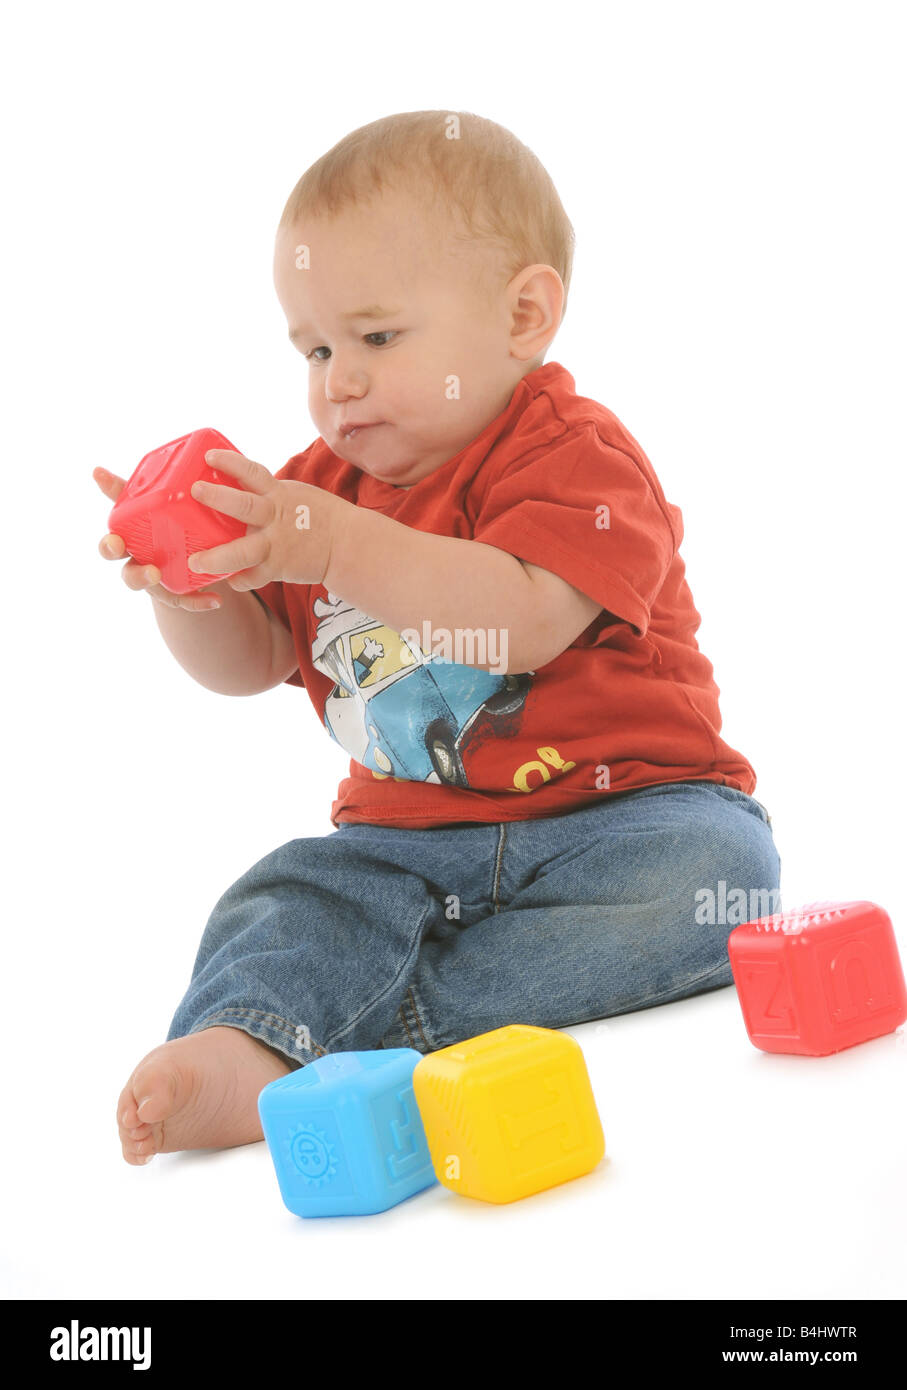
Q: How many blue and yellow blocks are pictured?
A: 2